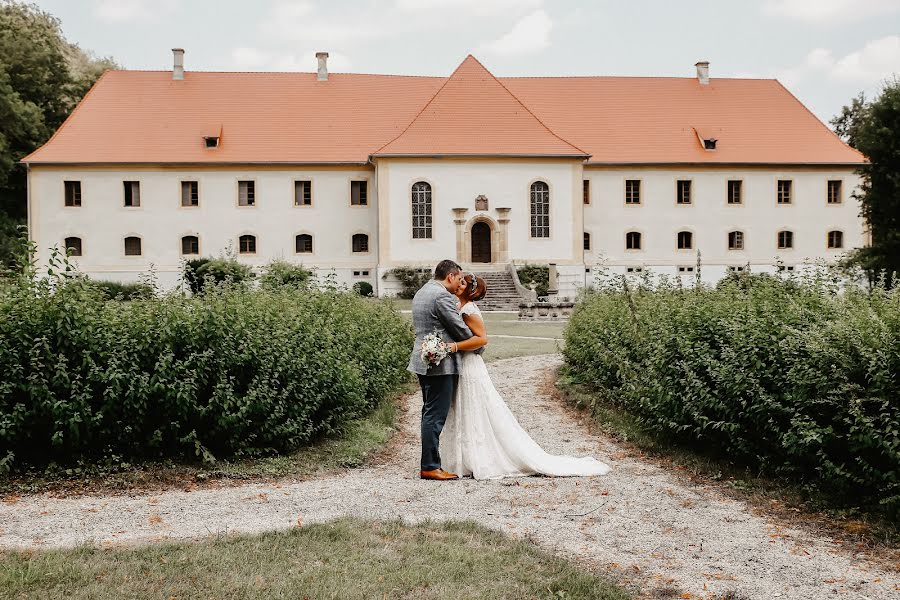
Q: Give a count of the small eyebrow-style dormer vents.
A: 2